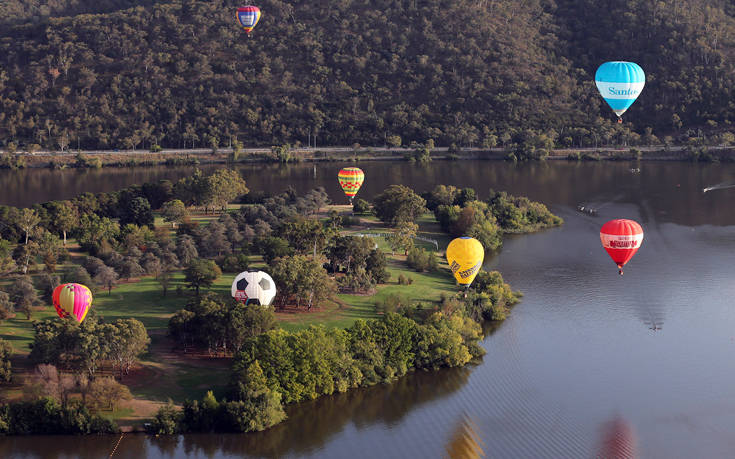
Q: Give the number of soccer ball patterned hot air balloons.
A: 1